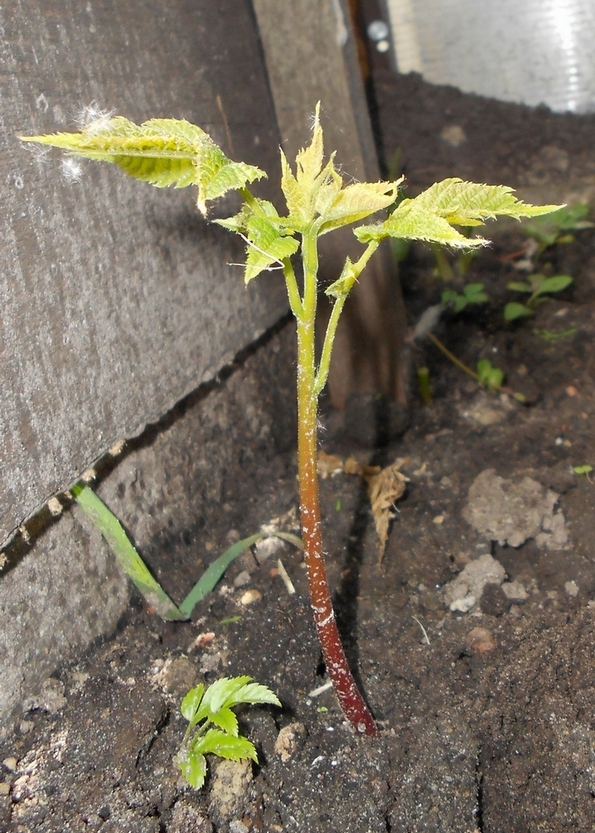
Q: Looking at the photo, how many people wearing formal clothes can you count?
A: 0